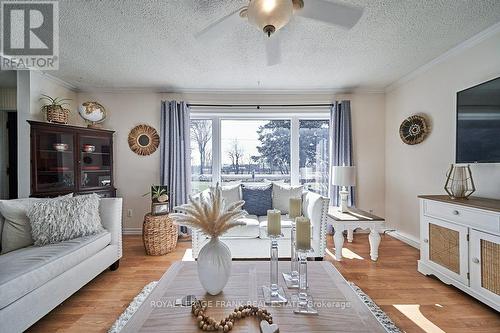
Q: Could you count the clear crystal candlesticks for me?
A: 3